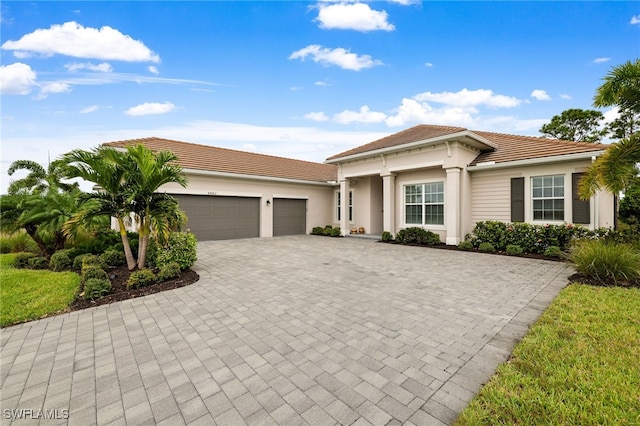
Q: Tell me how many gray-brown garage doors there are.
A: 2